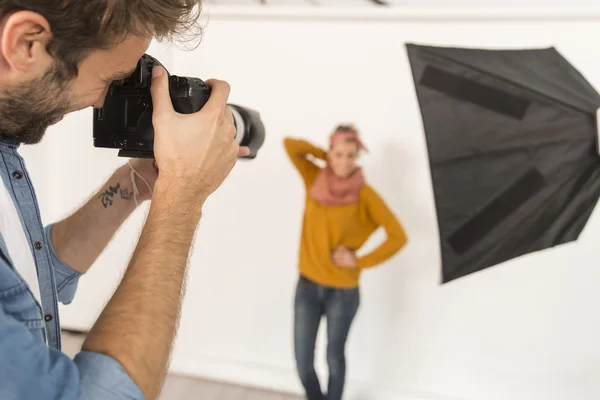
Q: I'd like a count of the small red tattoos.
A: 0